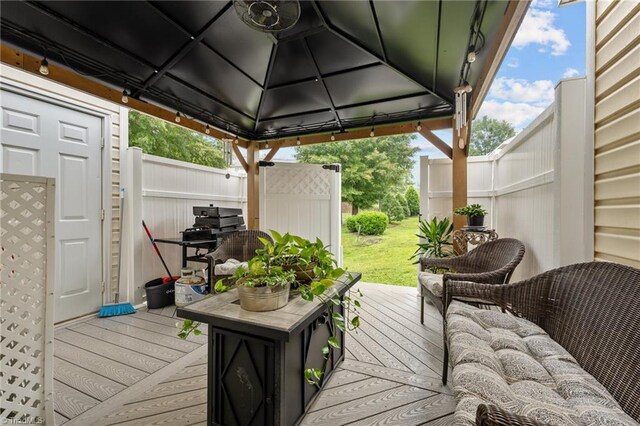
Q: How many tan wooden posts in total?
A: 2